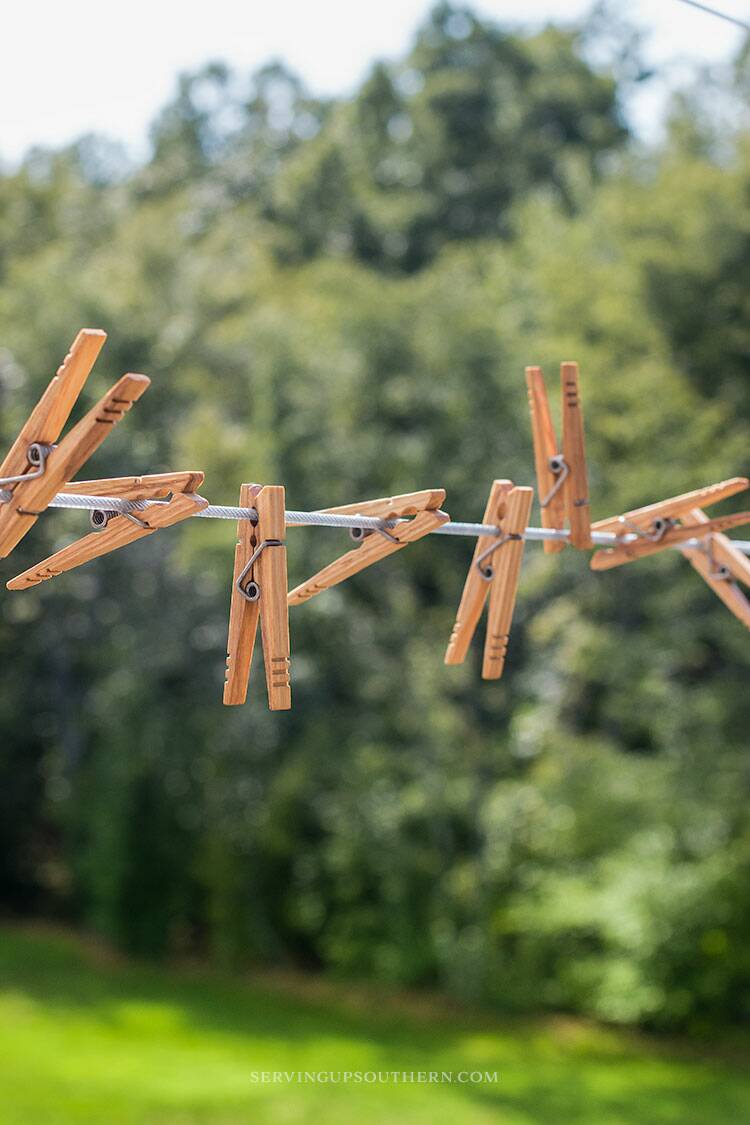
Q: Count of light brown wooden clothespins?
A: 8